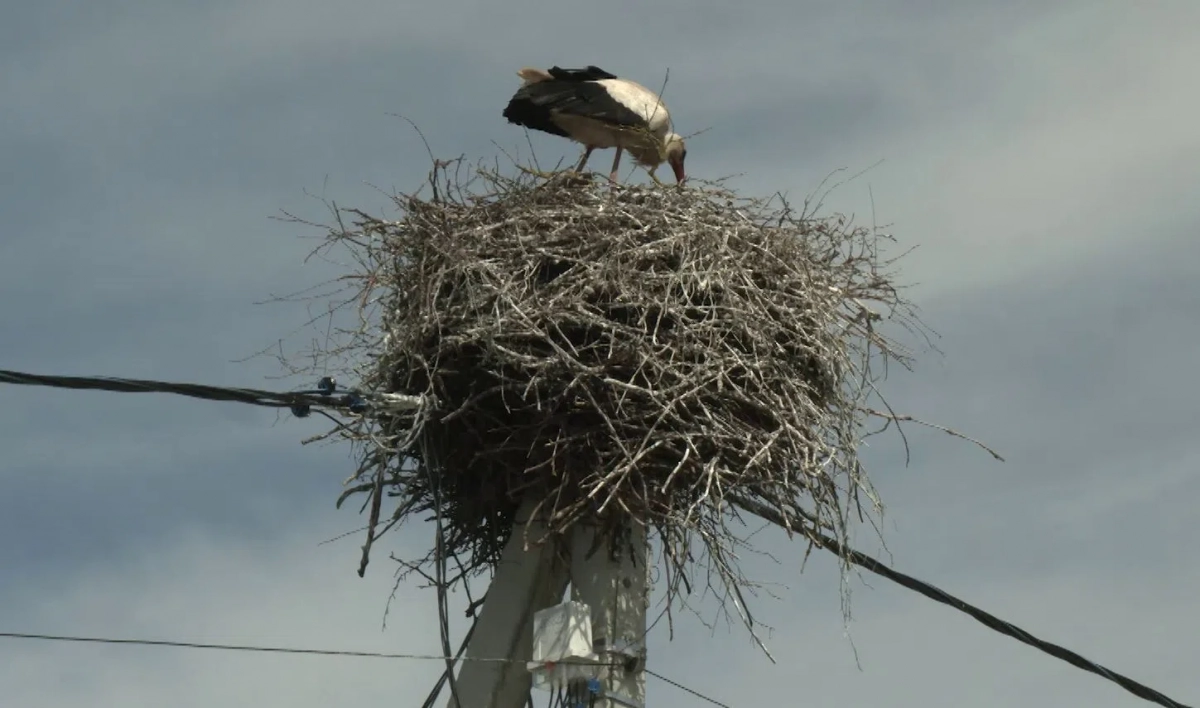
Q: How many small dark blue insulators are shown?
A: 3